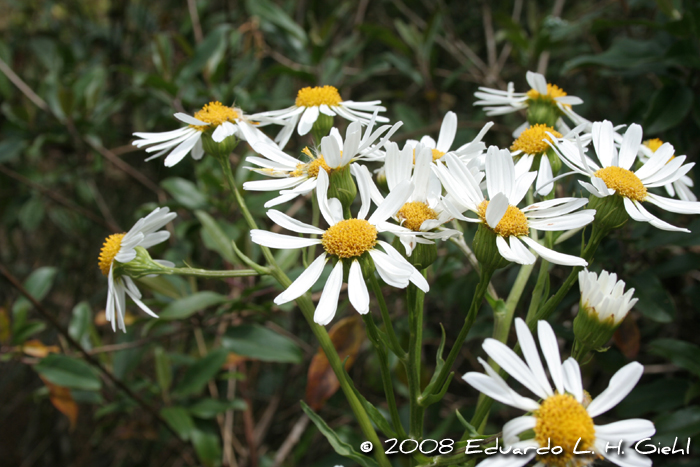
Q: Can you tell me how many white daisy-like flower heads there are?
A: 14